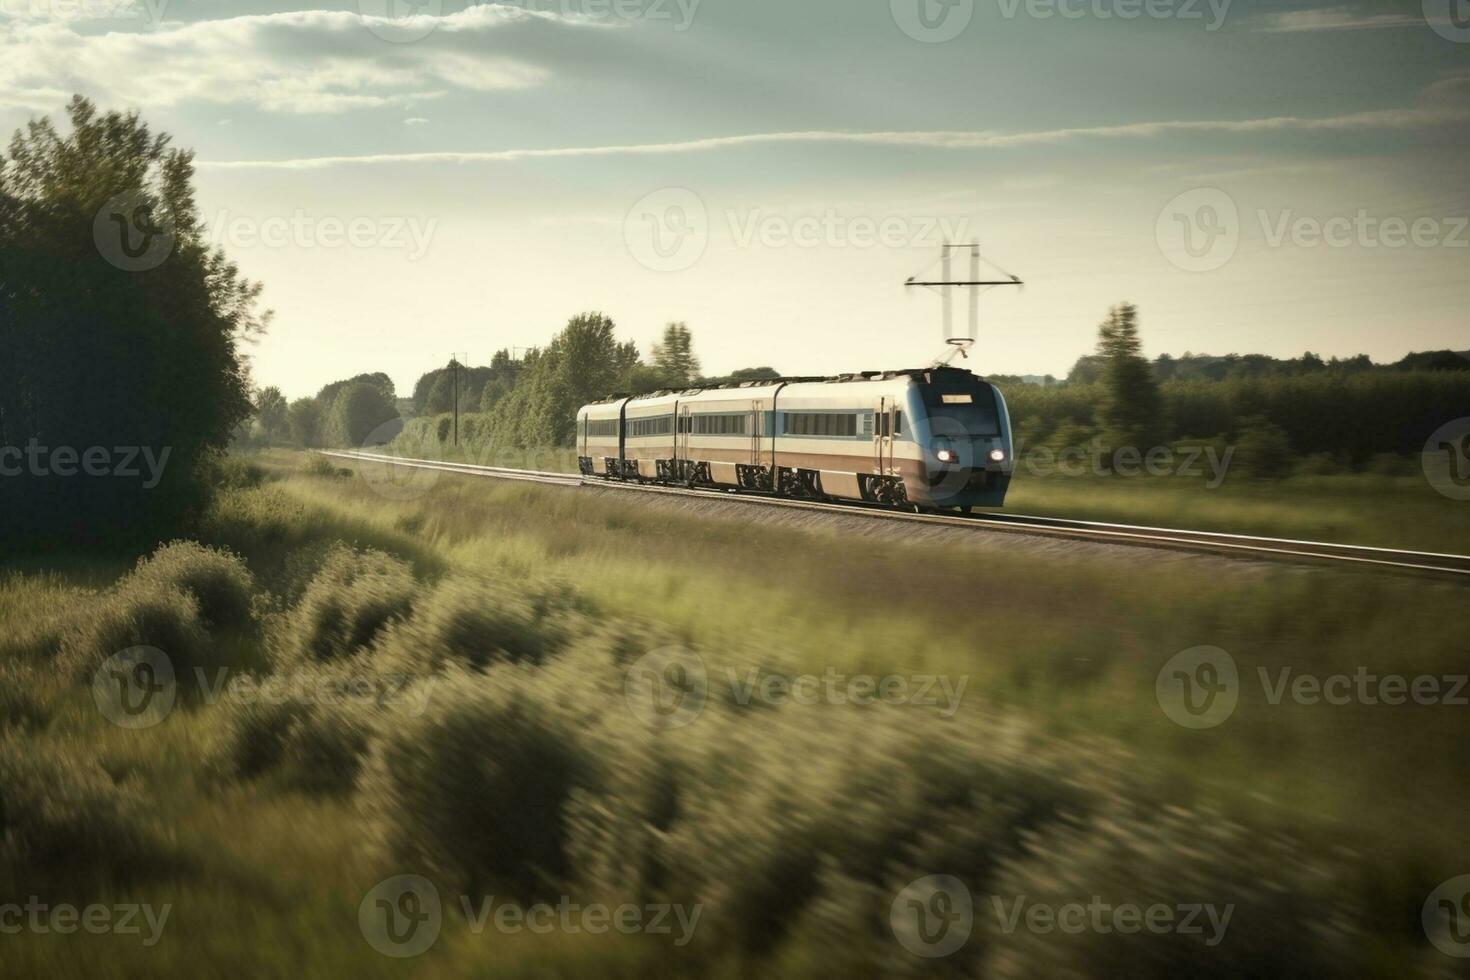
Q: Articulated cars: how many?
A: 4